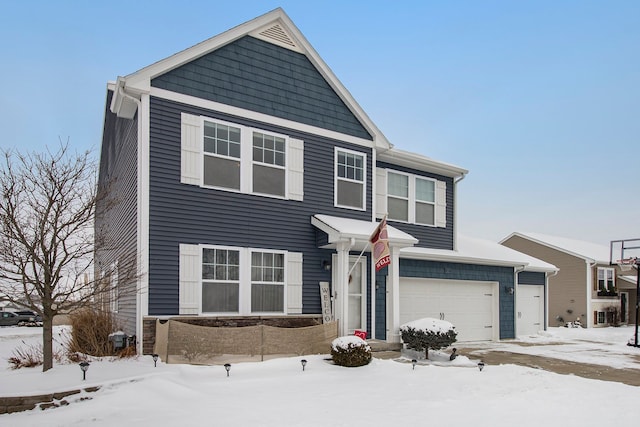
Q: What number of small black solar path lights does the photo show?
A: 6